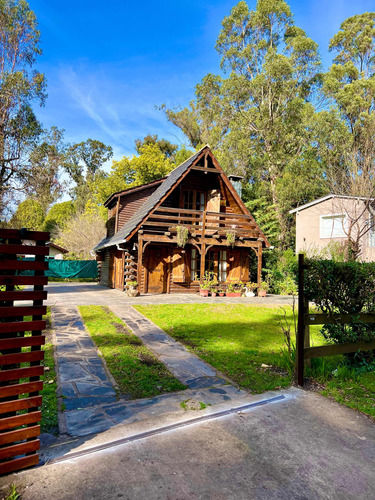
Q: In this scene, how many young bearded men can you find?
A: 0